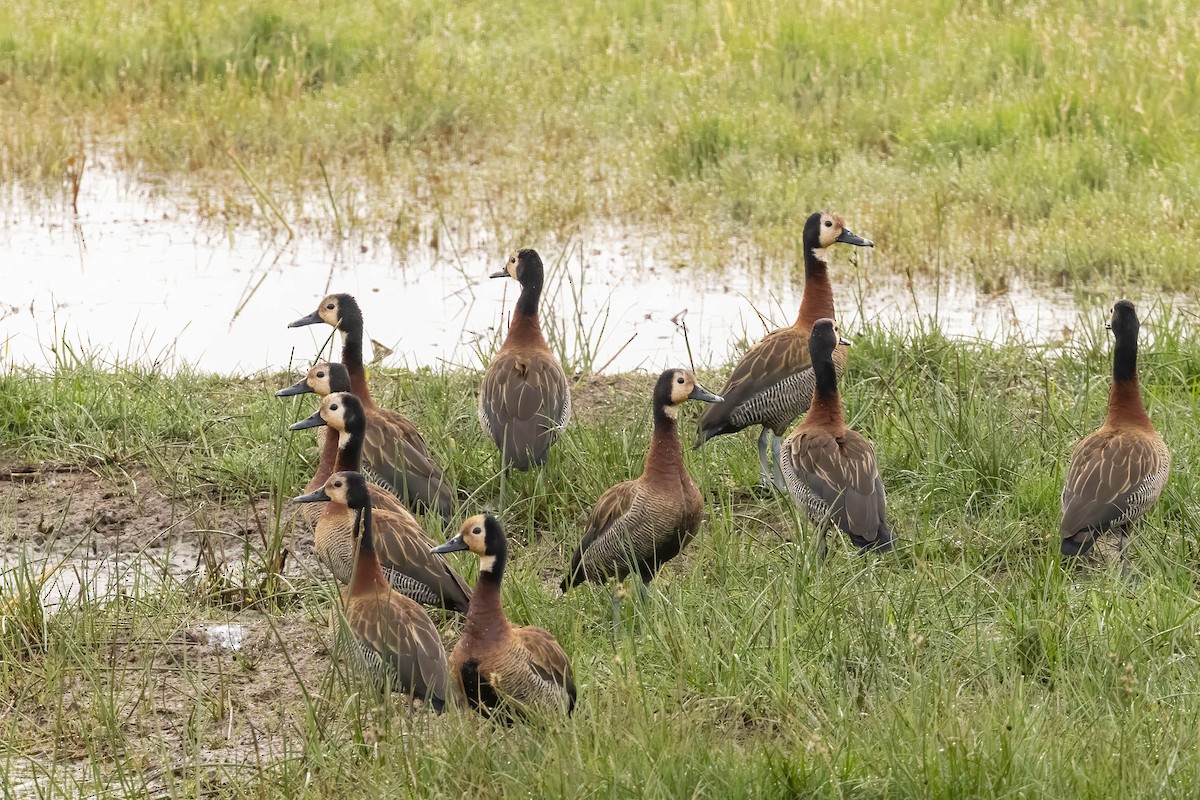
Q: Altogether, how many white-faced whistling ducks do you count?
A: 10